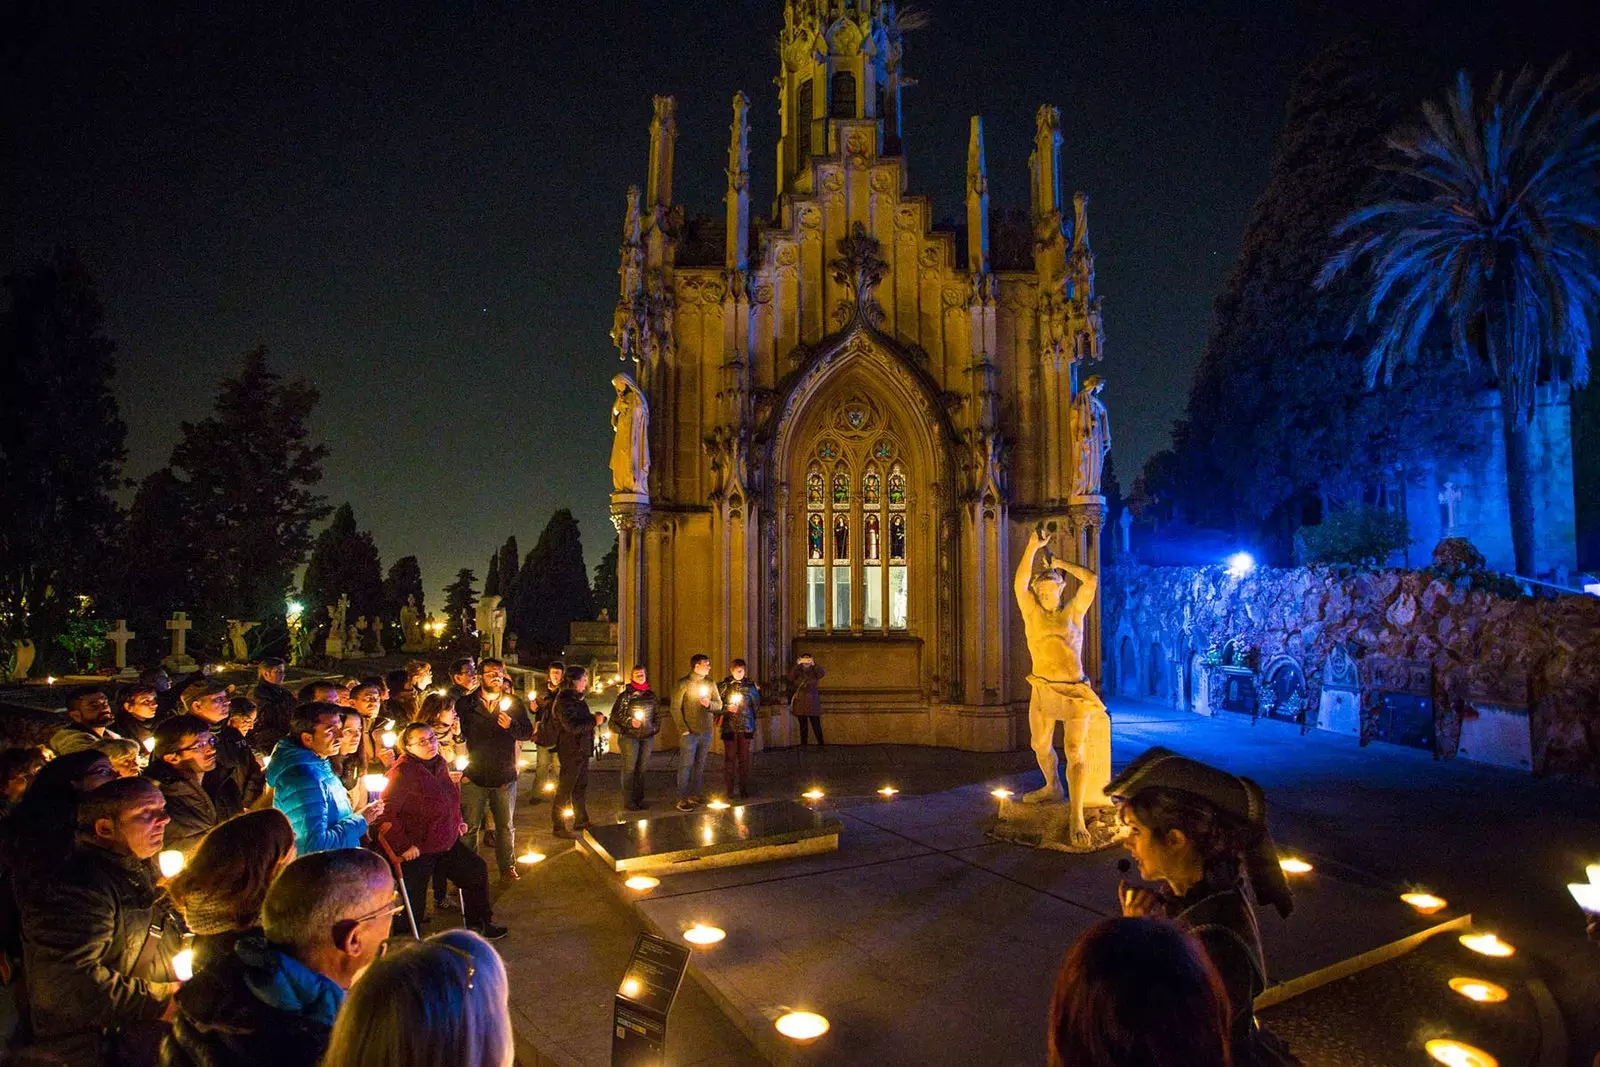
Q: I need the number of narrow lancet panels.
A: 4